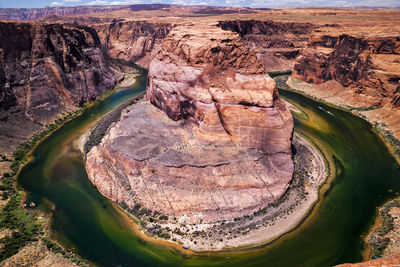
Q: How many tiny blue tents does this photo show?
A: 3